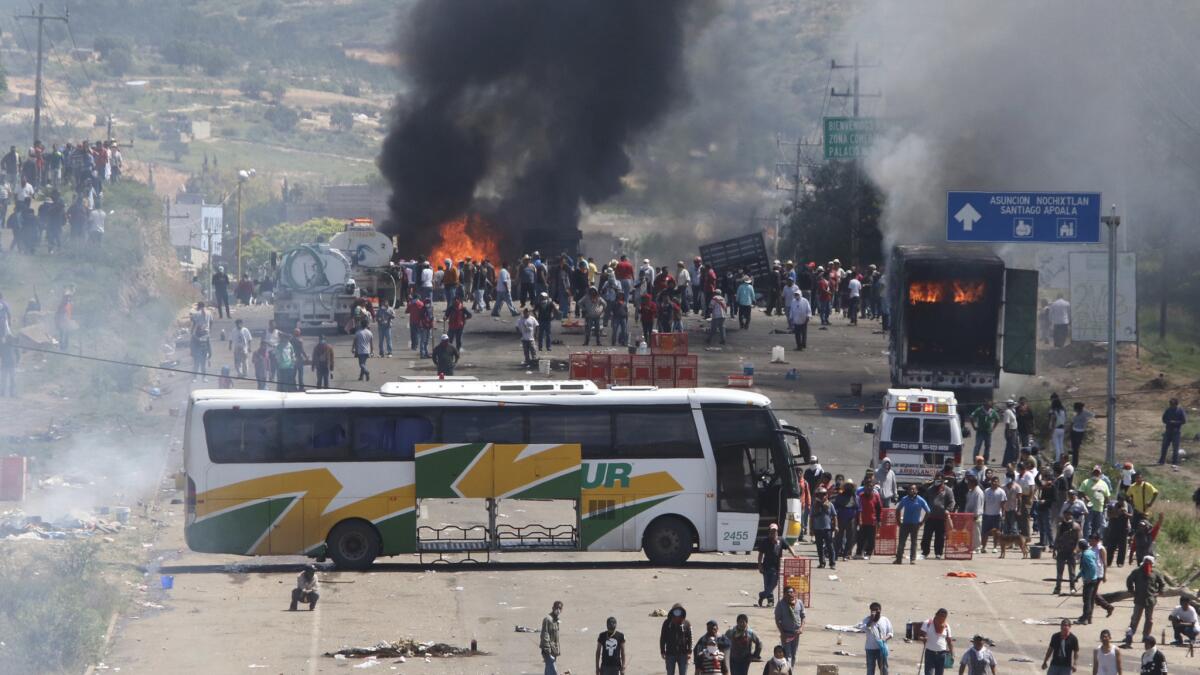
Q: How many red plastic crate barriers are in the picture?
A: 10